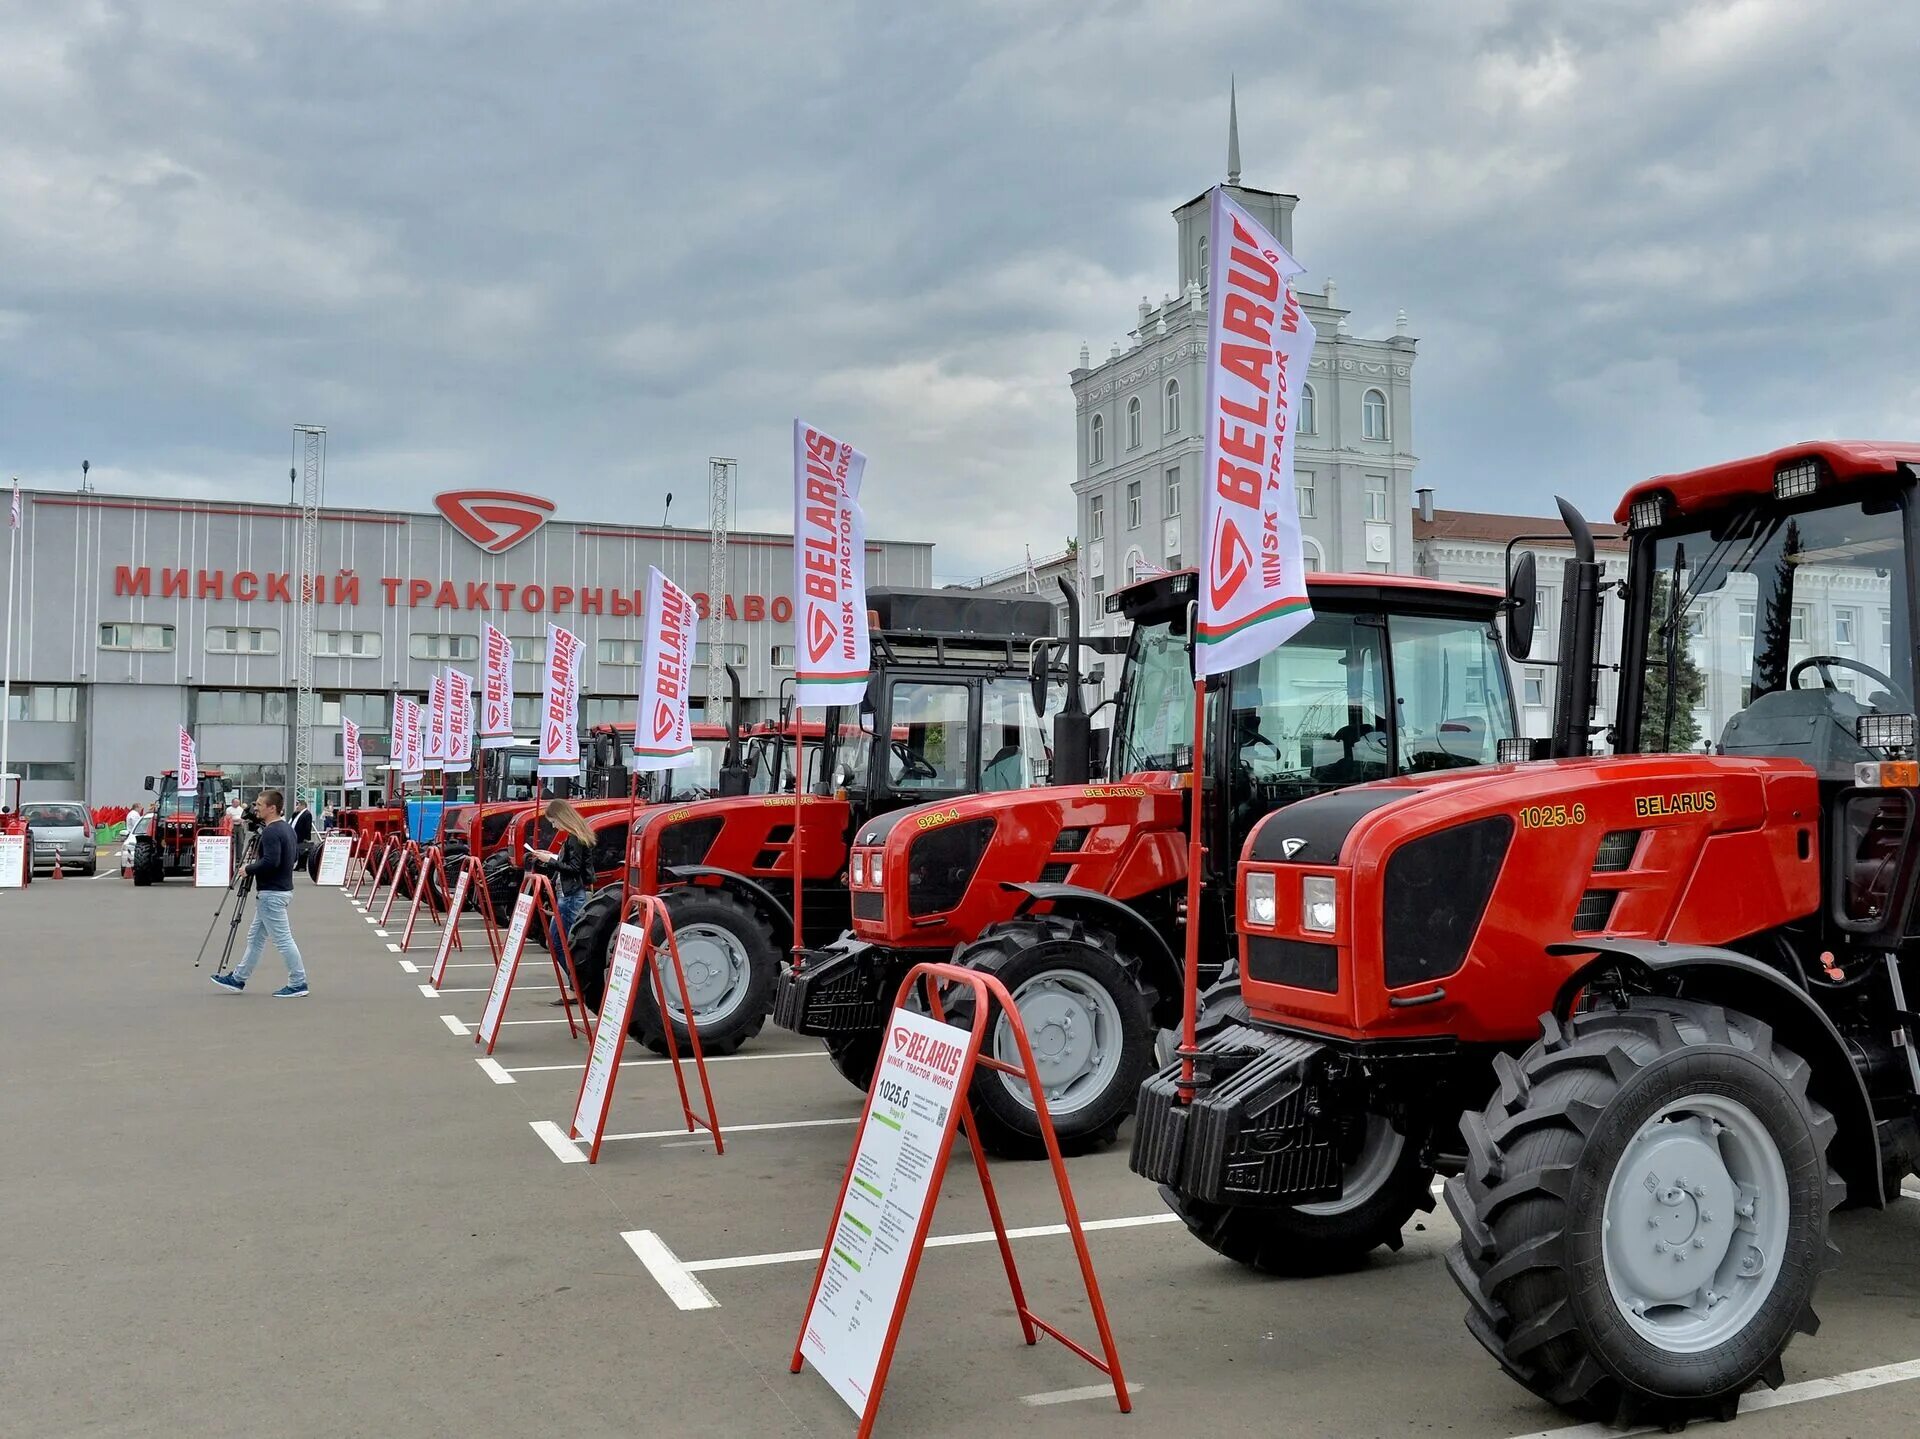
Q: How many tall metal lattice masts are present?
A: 2